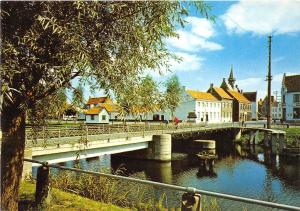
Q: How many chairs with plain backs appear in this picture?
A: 0